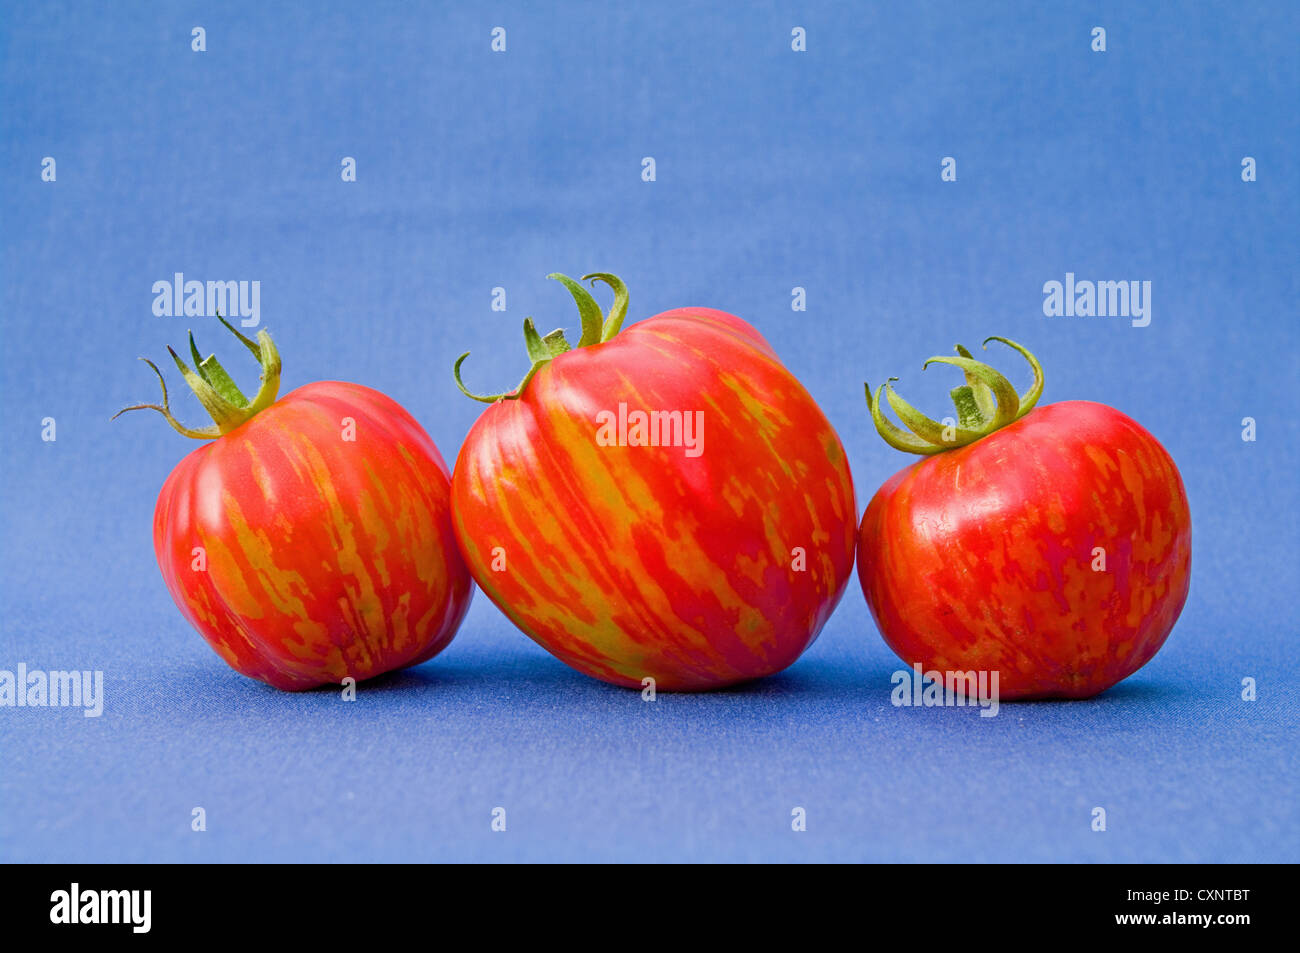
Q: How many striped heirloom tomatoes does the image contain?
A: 3